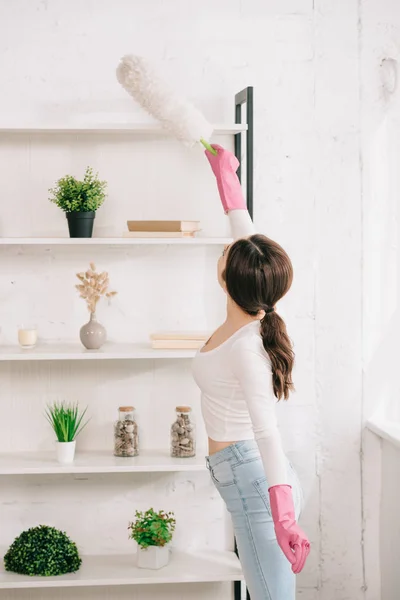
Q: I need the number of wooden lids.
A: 2